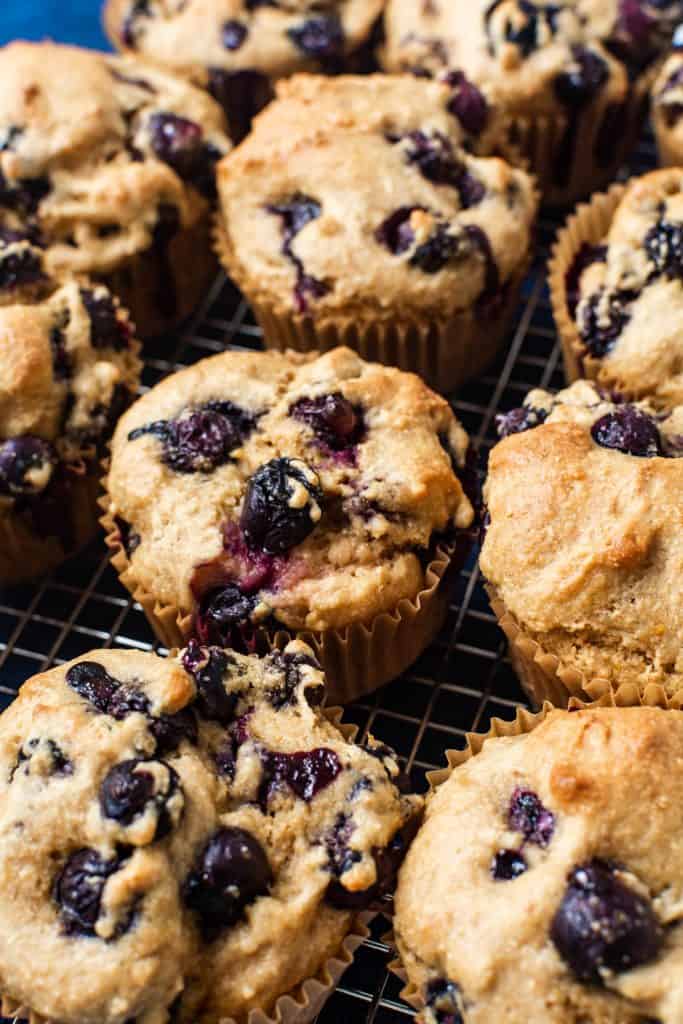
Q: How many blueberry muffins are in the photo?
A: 11